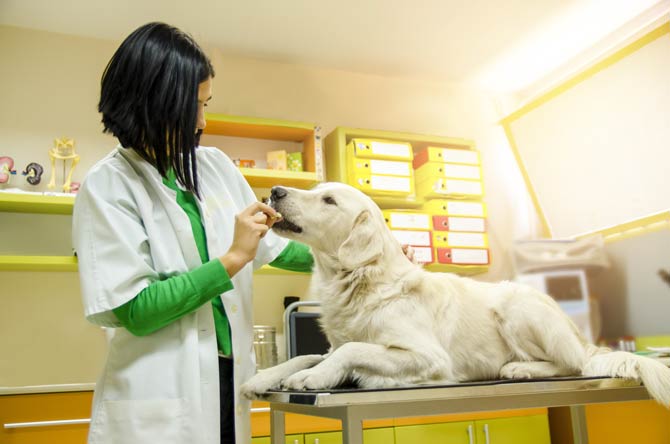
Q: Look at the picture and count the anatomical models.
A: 3